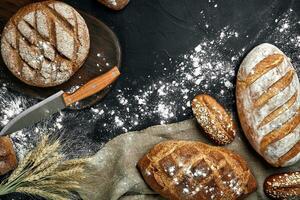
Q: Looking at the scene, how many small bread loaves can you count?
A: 2